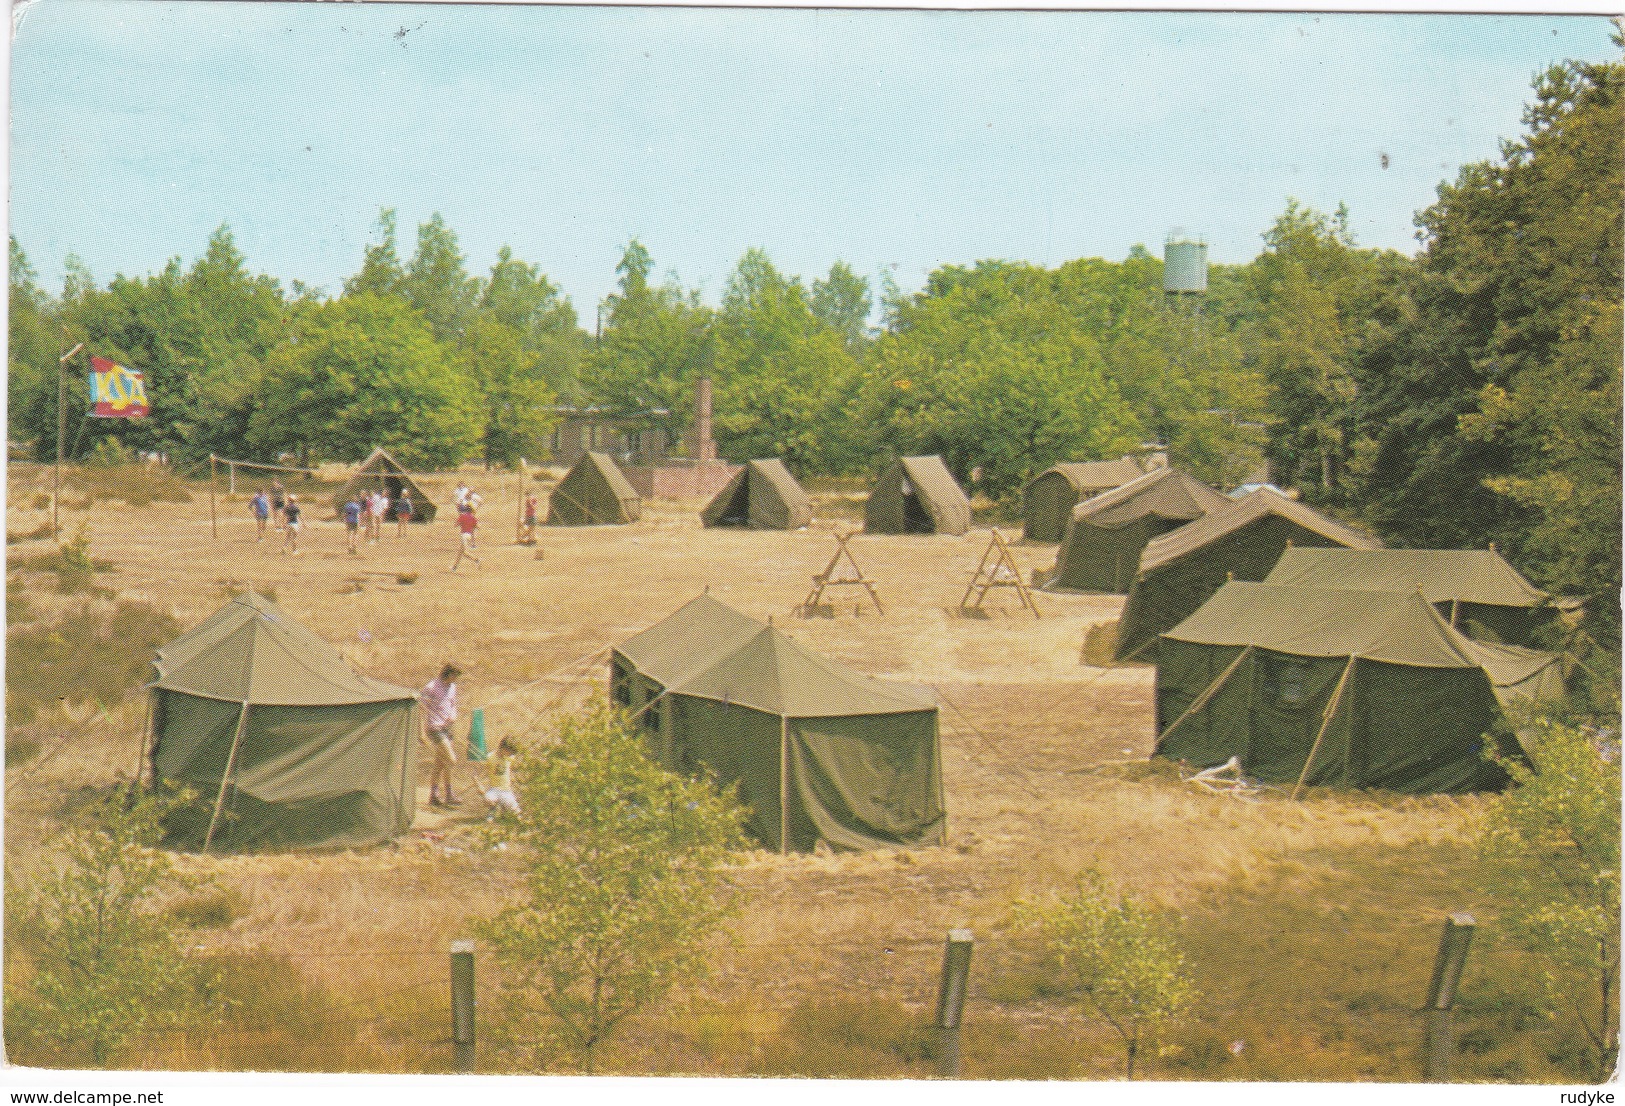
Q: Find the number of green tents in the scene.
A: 11